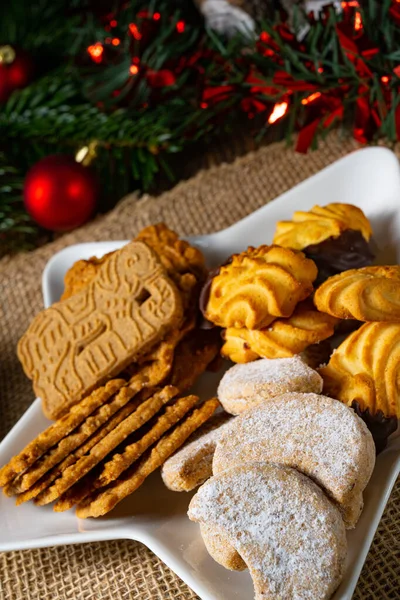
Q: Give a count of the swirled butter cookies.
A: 5